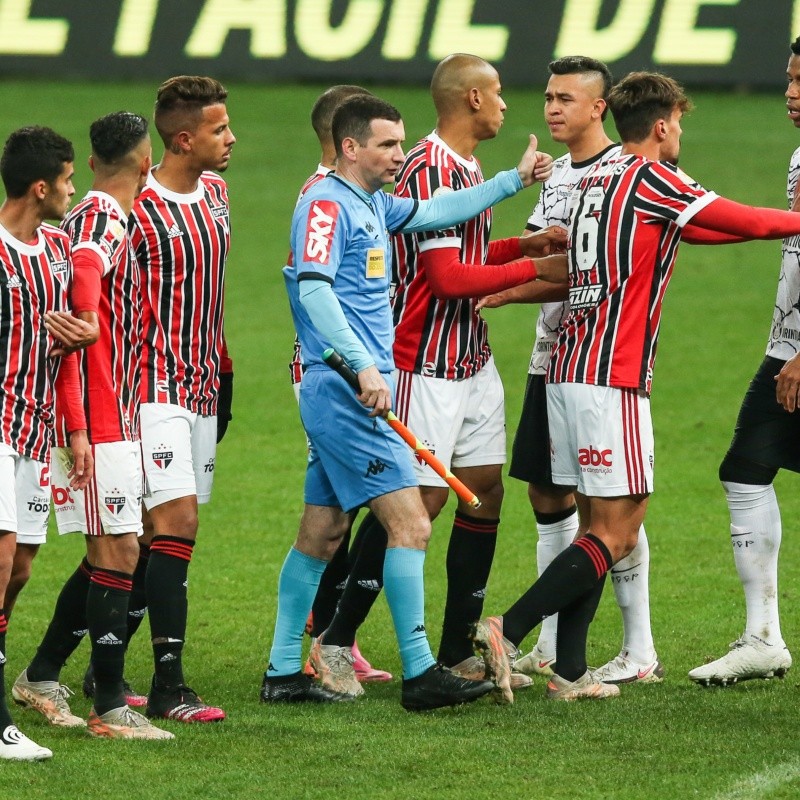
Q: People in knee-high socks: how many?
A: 9